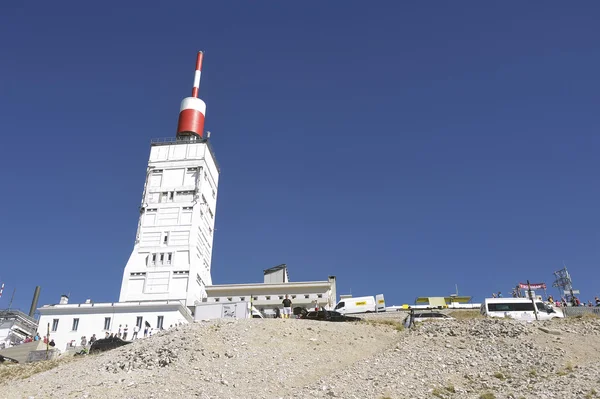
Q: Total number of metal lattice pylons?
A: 1